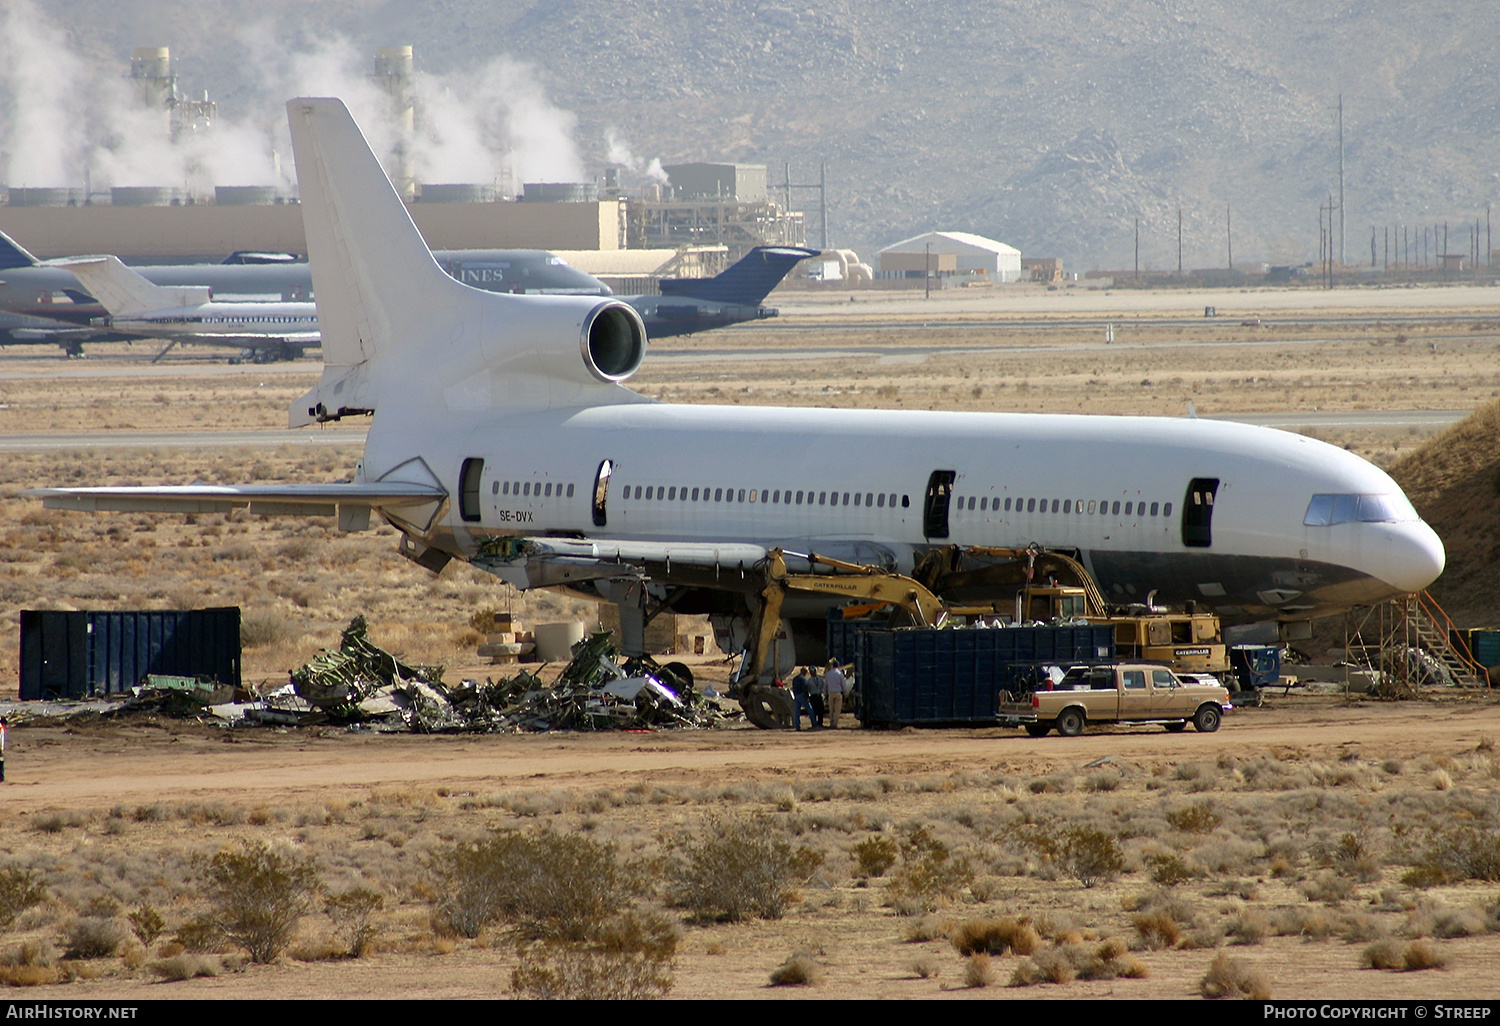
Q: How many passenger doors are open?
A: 4